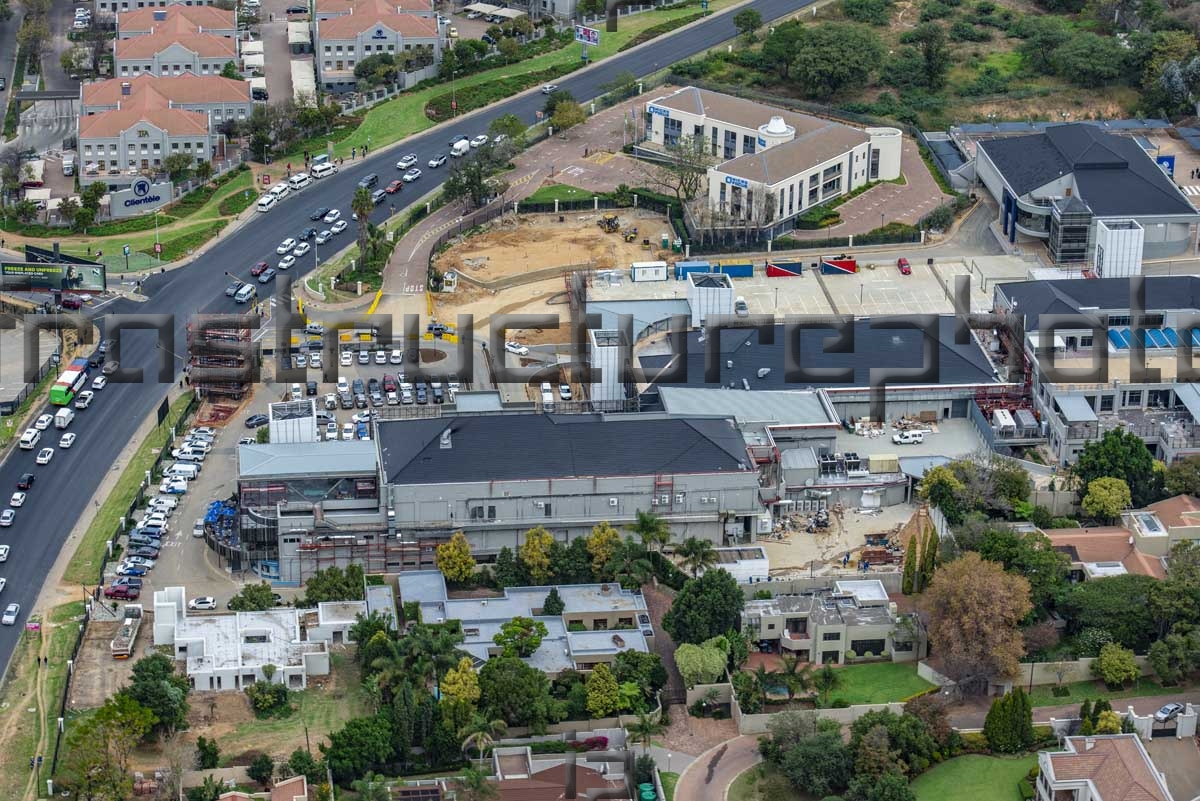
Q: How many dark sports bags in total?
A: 0